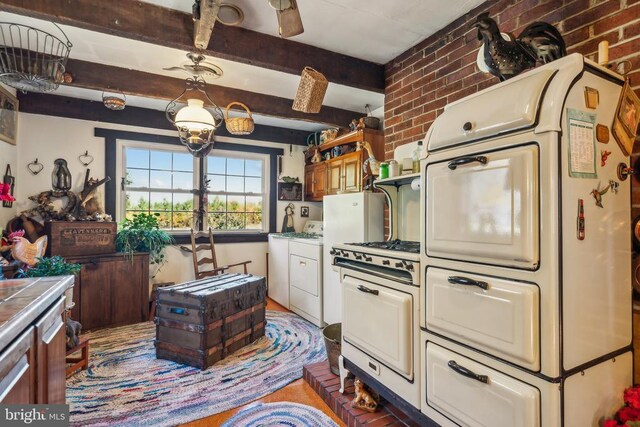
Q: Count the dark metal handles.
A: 4